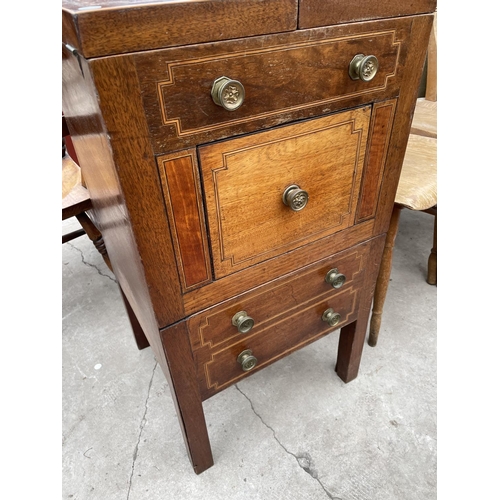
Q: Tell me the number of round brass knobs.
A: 7